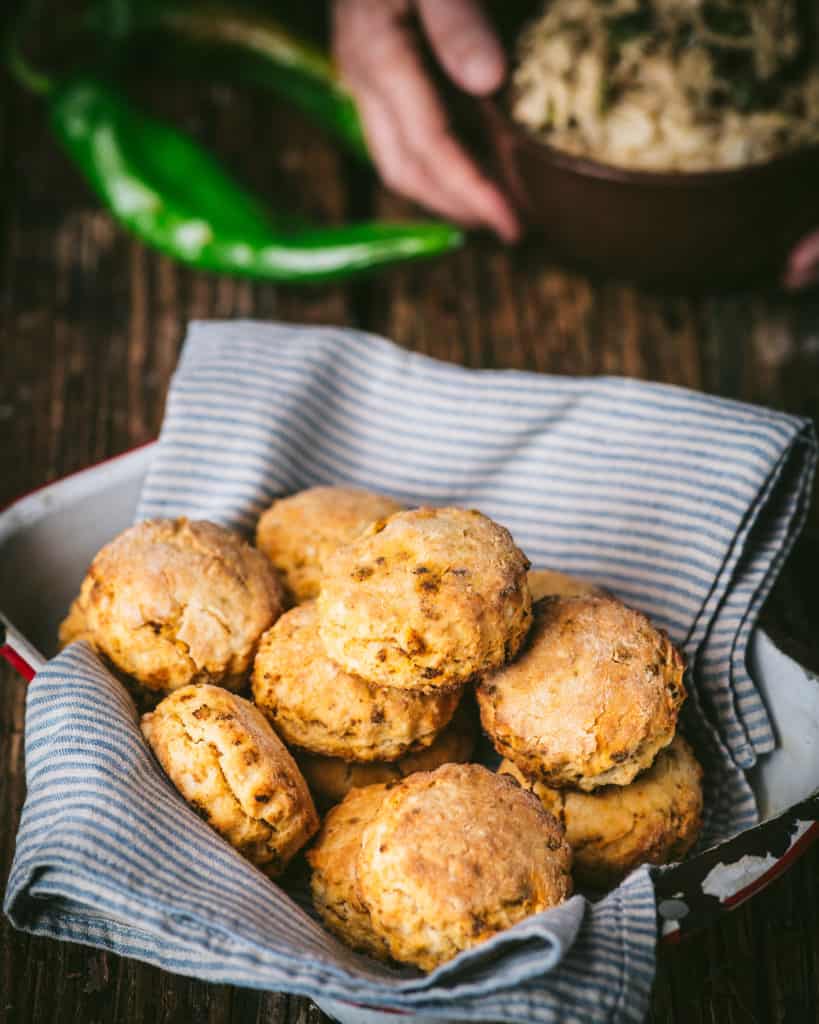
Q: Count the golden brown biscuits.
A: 12